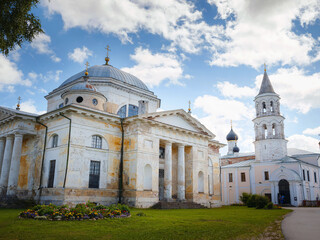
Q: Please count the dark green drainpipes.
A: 3